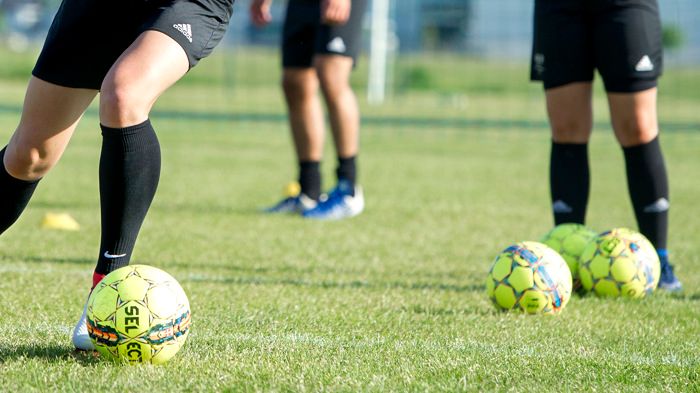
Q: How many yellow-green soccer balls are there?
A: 4